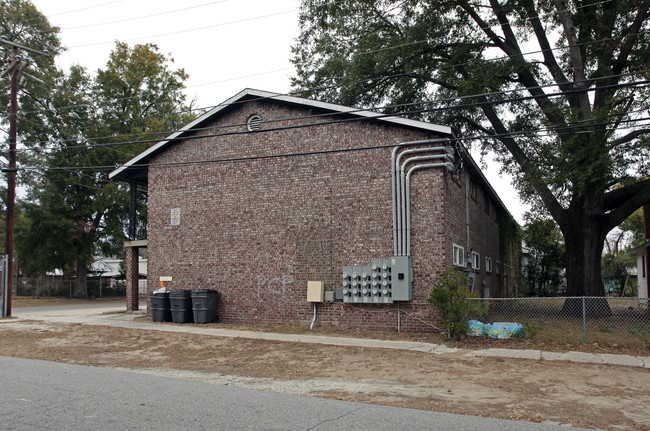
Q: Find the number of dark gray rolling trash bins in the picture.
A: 3